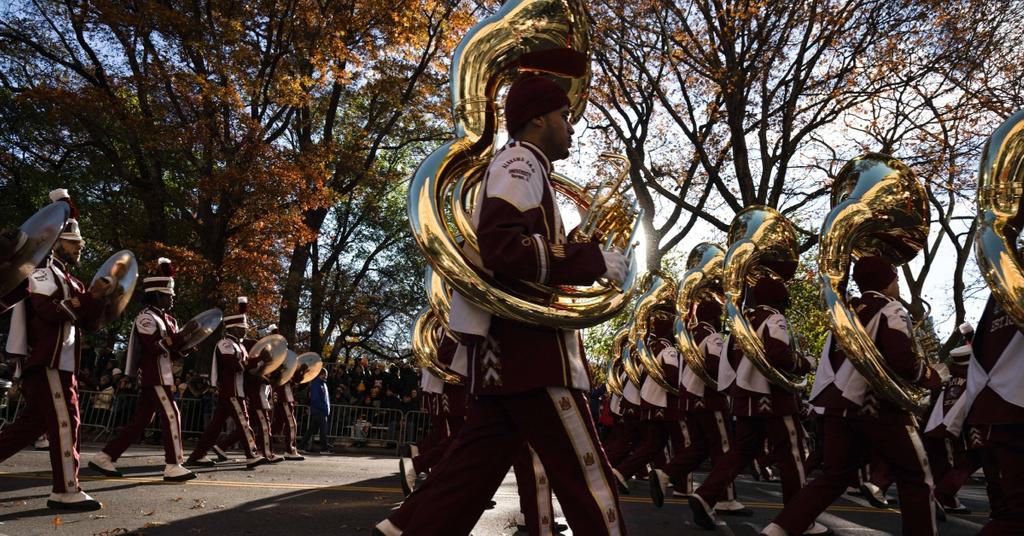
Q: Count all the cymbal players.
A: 6